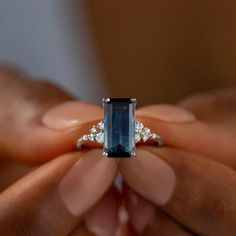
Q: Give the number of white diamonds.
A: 10